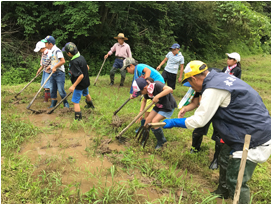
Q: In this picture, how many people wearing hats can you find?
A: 9